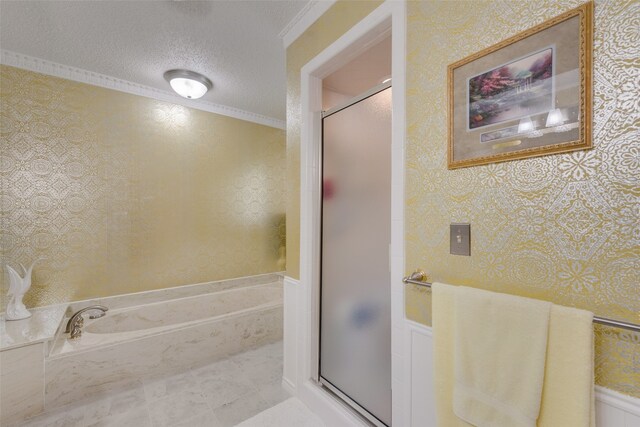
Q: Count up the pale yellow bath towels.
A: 2